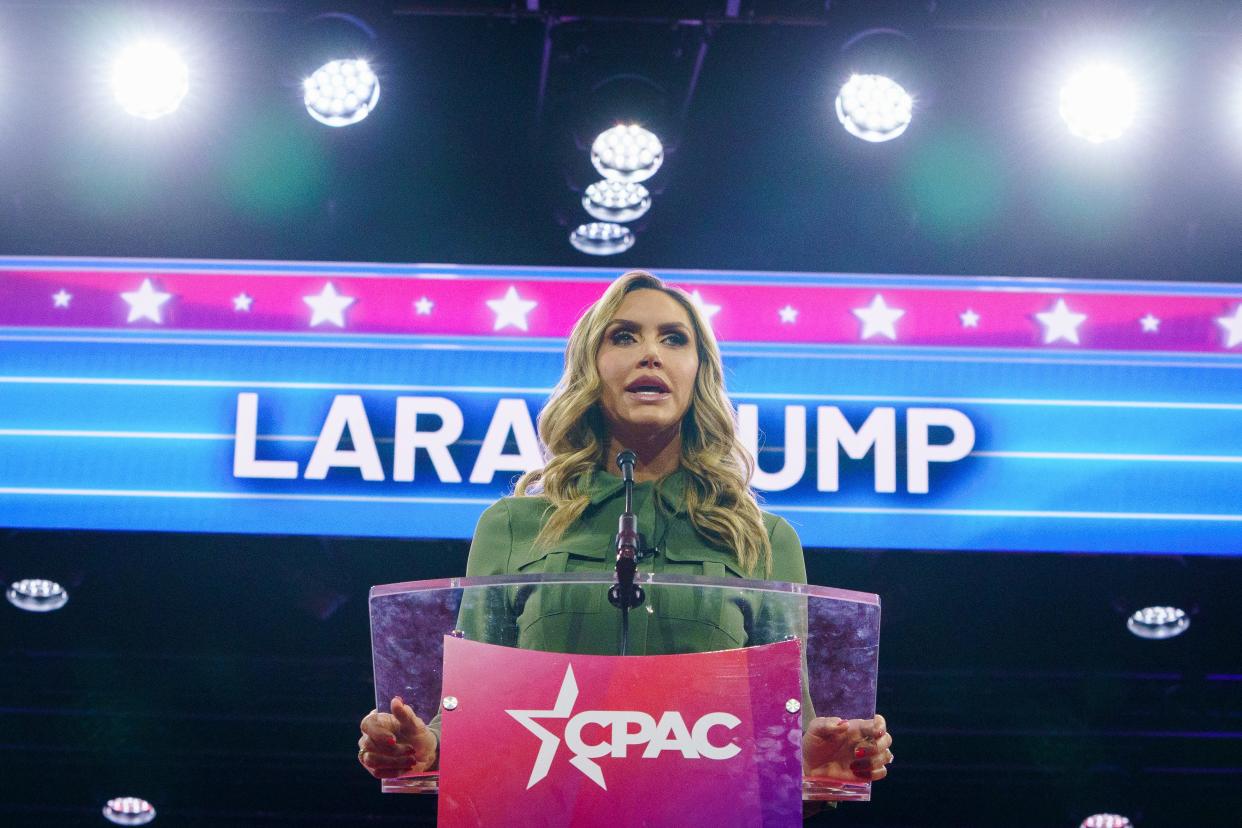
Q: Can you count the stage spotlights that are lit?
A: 11